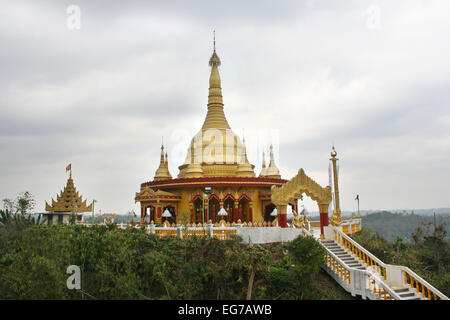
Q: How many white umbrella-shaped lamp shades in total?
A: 3